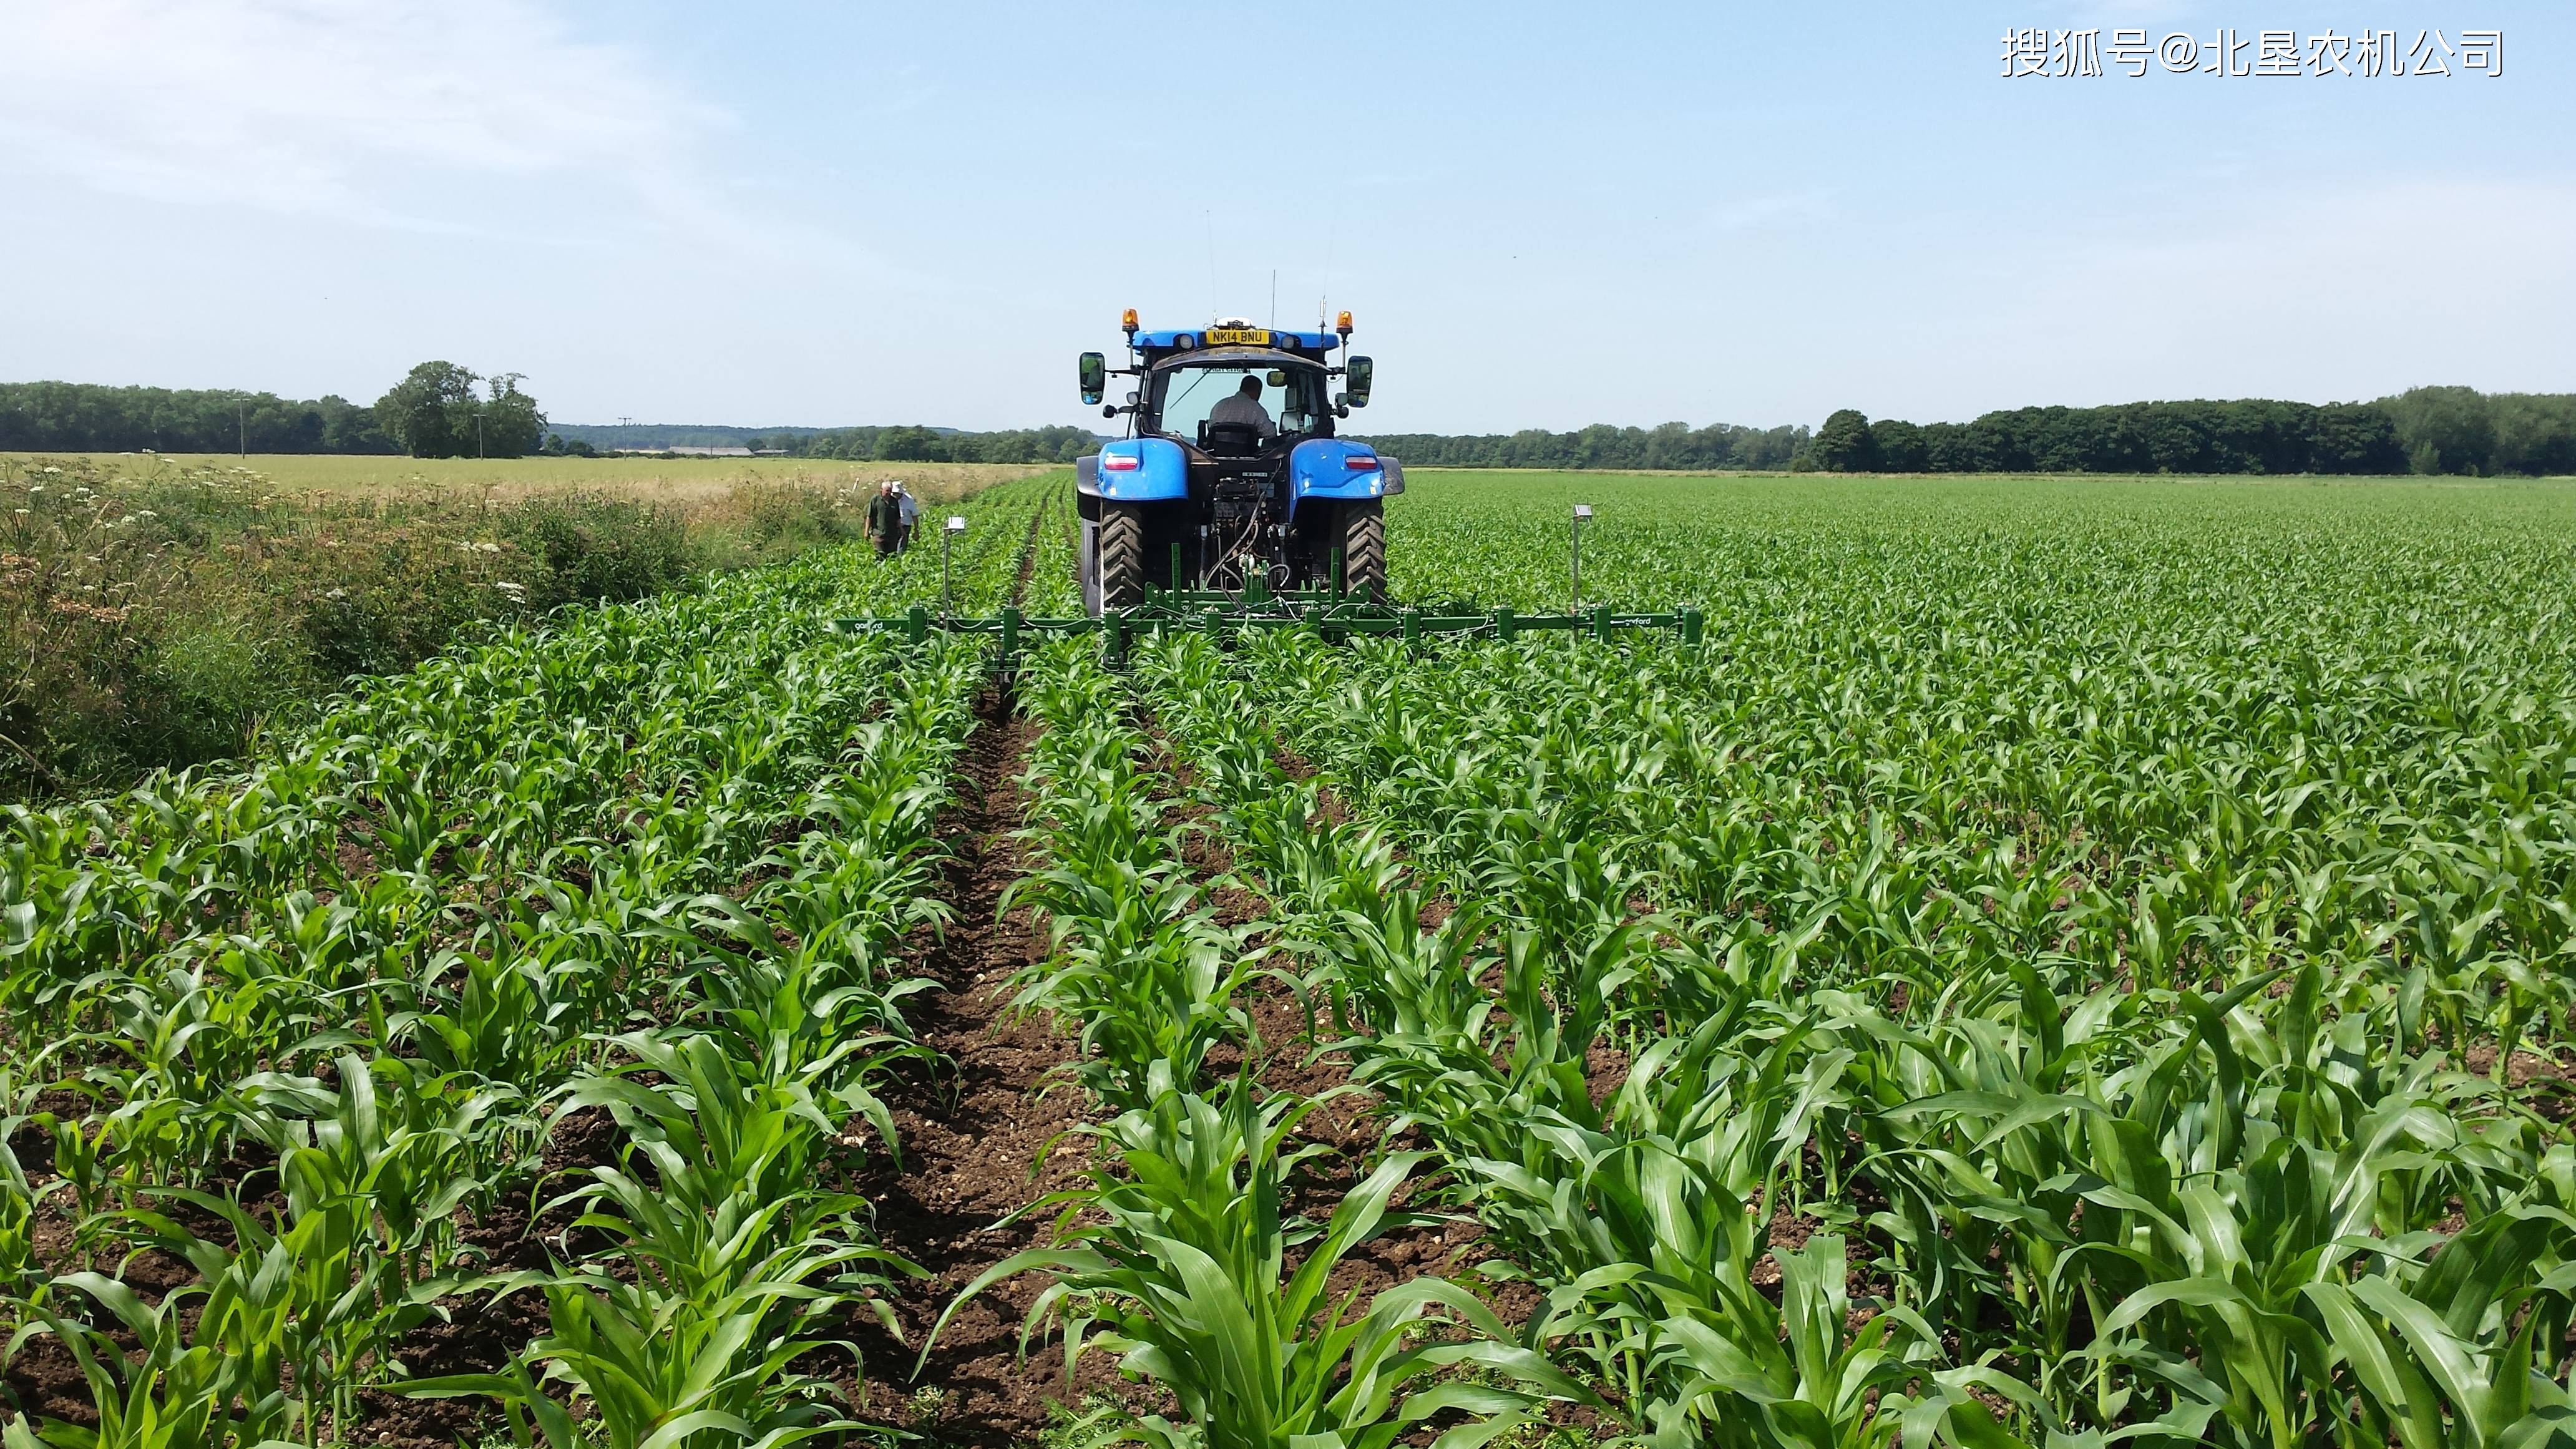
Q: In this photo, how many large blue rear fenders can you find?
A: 2